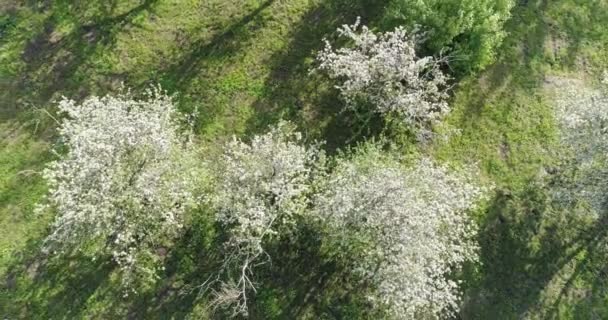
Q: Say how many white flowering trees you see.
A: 5